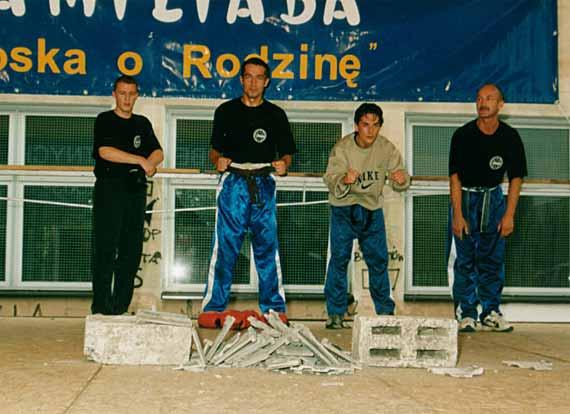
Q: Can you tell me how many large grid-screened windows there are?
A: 3